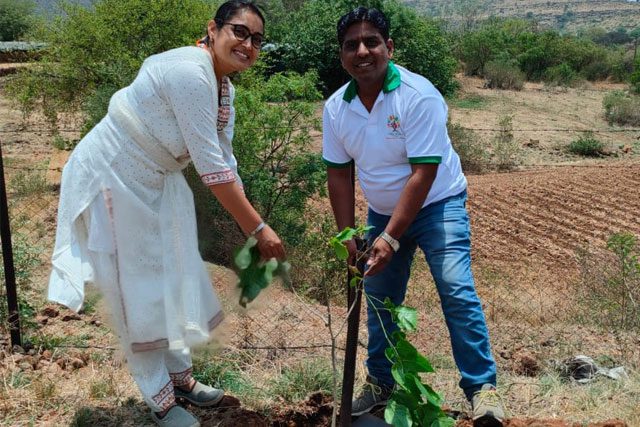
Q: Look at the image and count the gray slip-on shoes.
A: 2